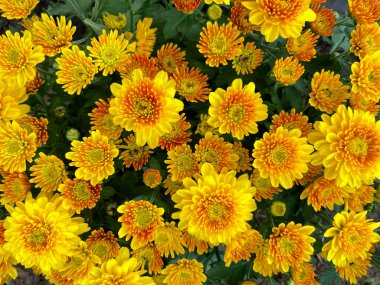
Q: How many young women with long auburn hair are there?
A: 0